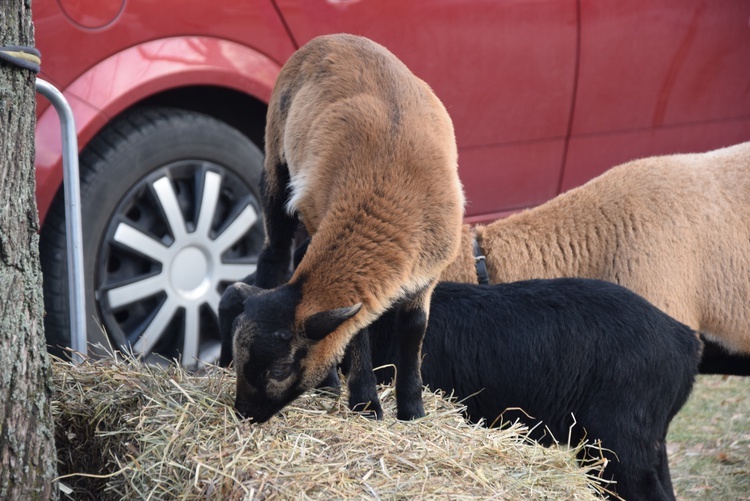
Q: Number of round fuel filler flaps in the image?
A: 1